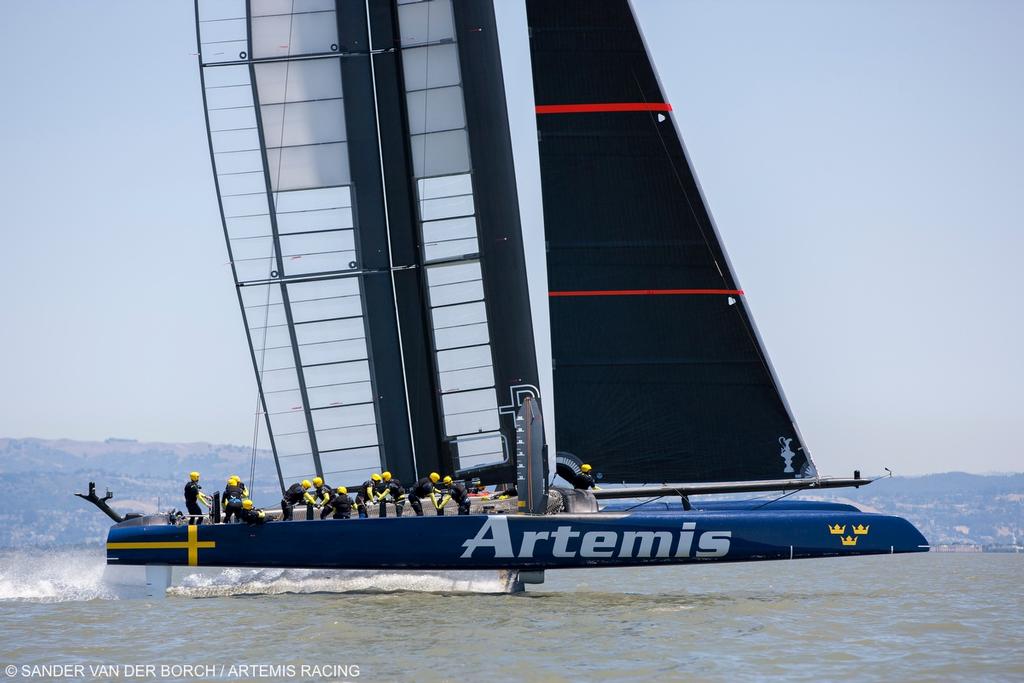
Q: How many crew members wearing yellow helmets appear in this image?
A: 12